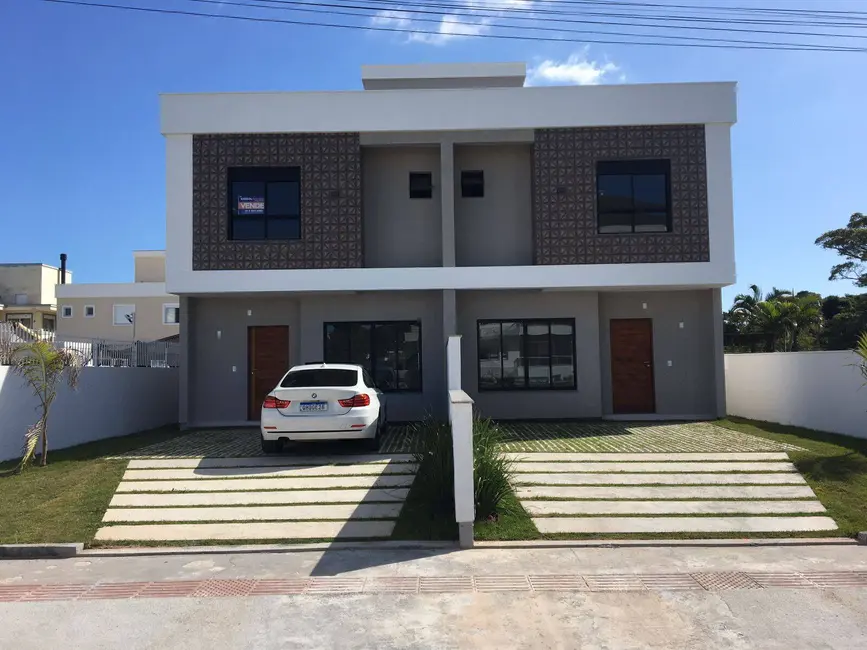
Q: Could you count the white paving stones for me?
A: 12